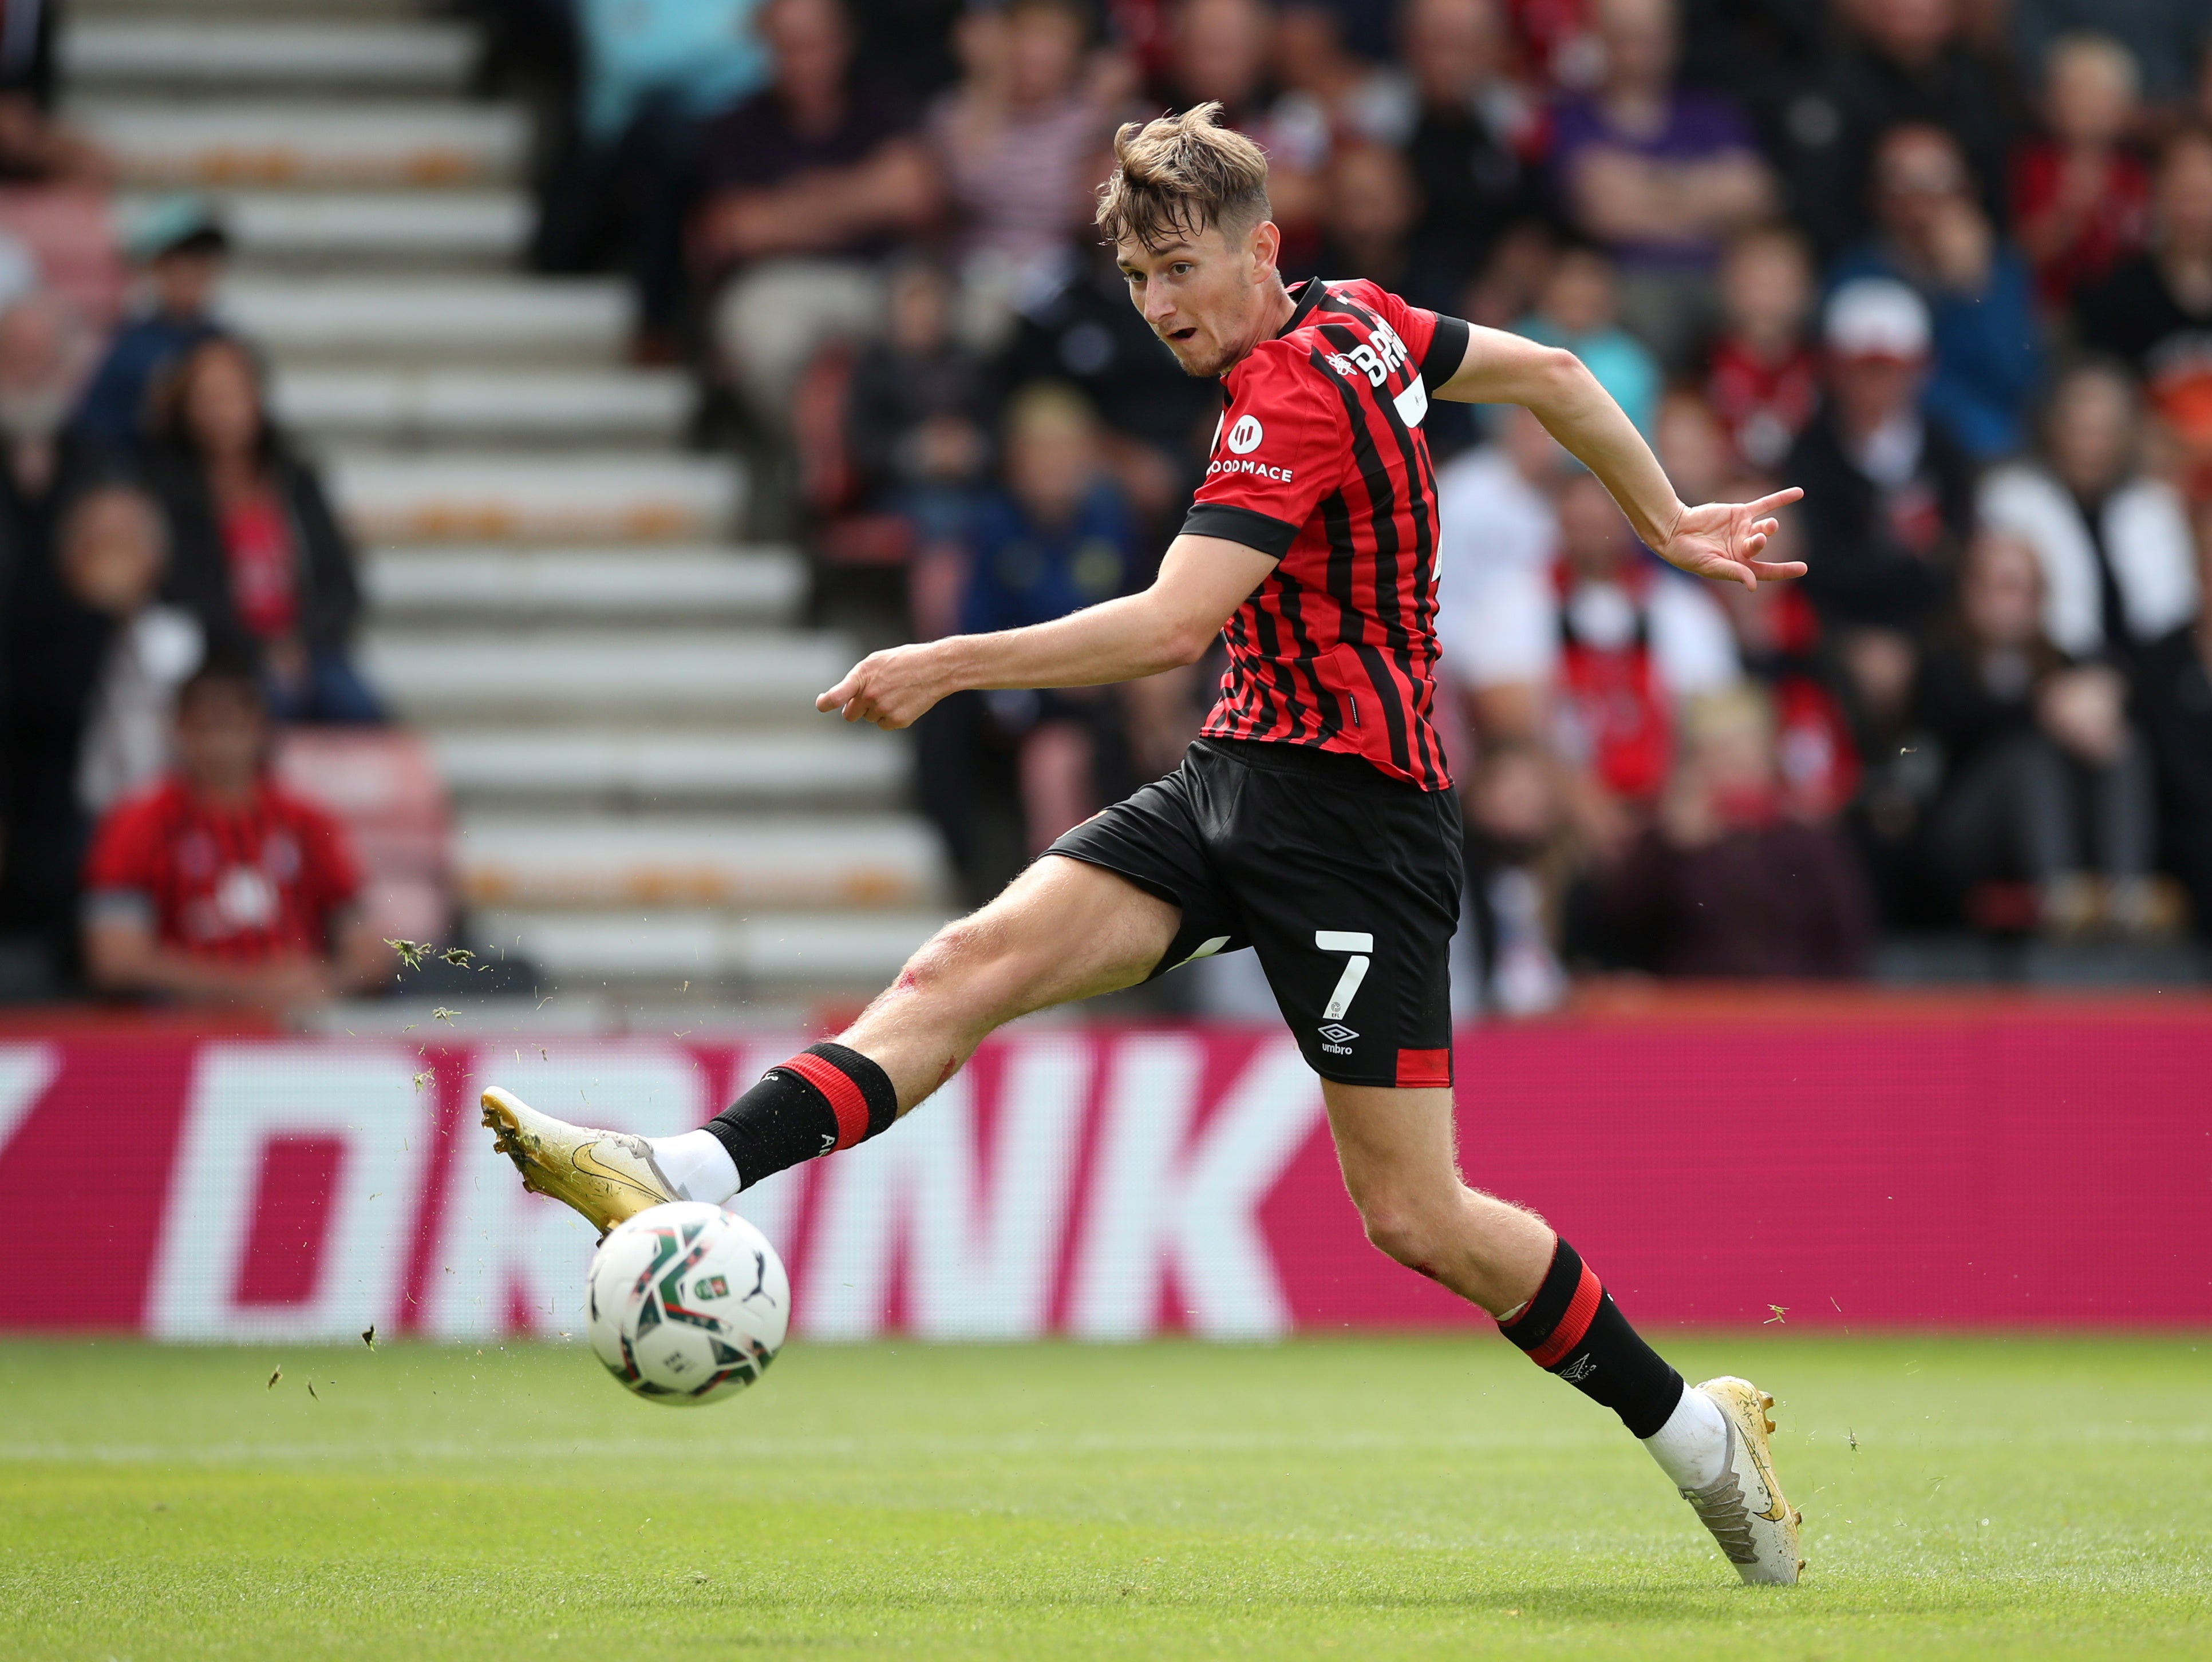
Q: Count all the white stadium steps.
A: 11